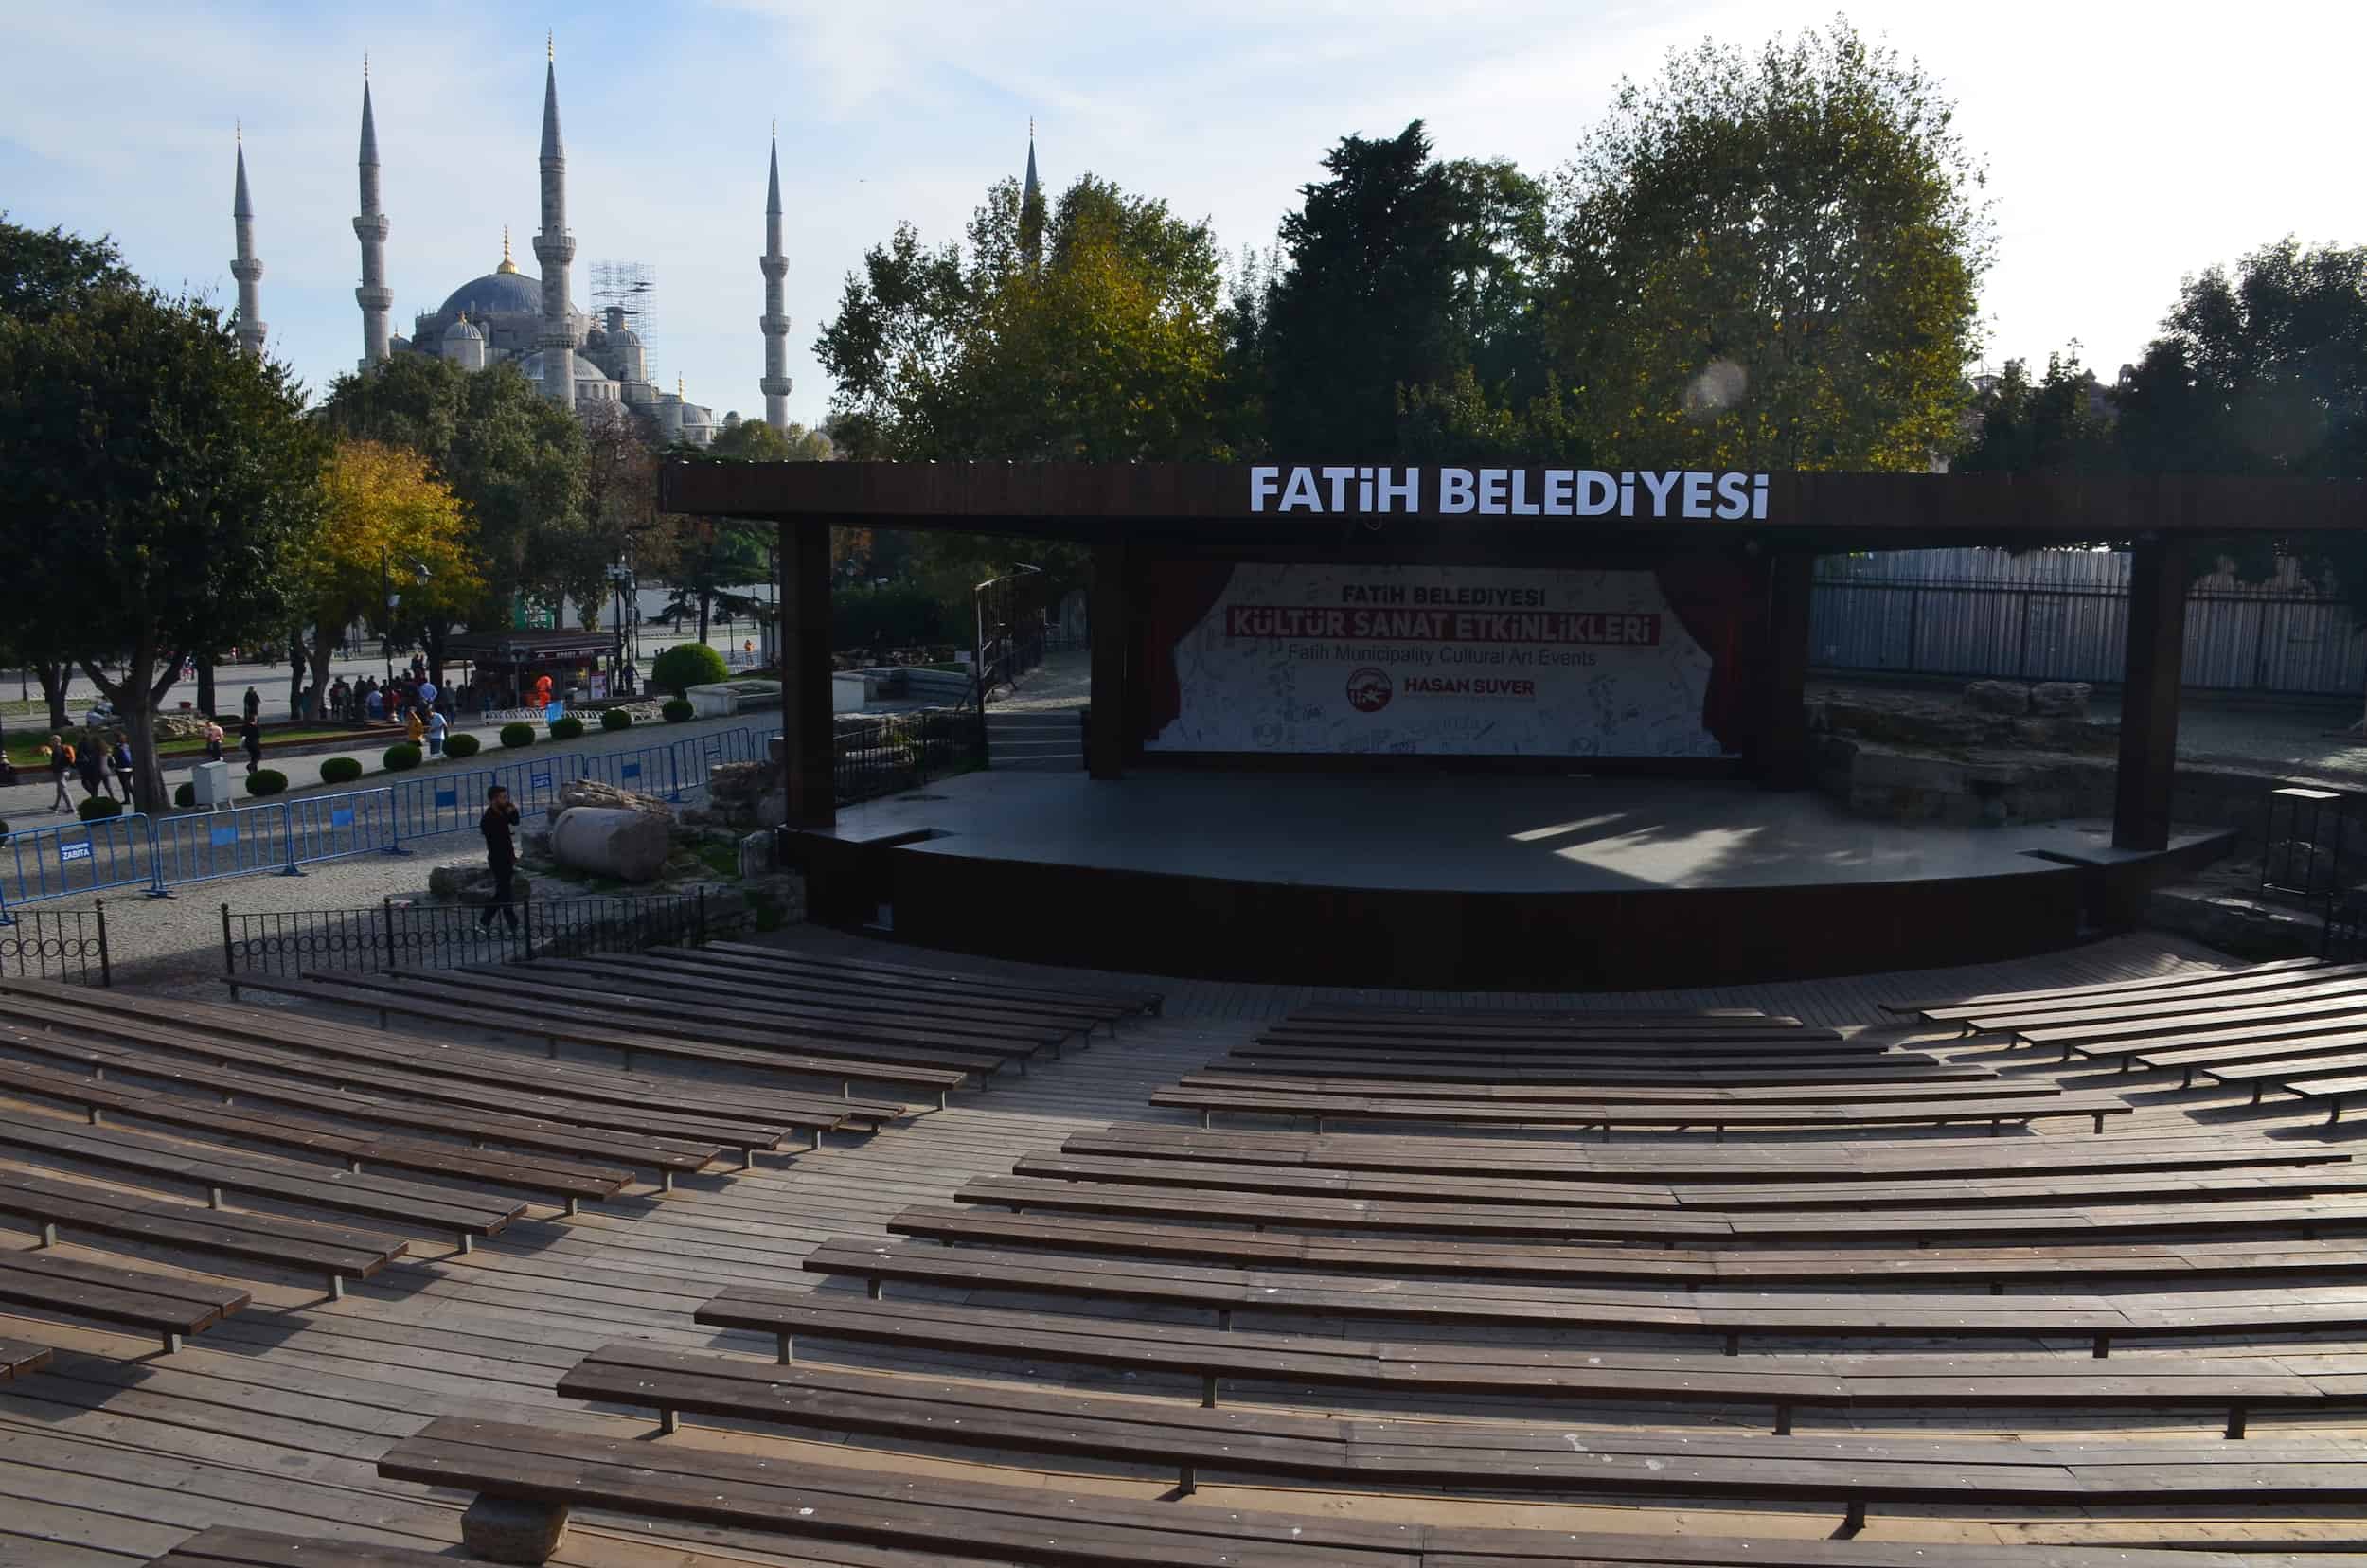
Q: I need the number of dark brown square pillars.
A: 4